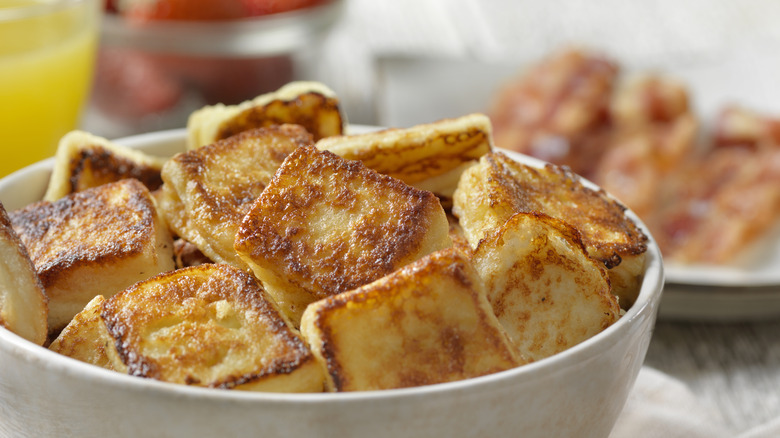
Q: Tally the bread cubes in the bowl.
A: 12